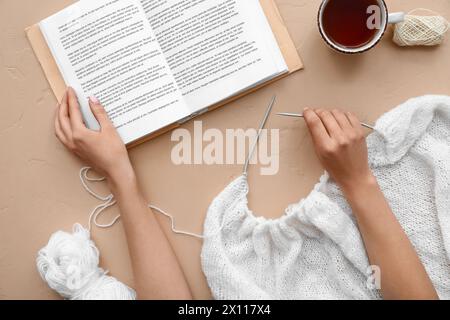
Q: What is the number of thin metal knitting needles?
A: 2